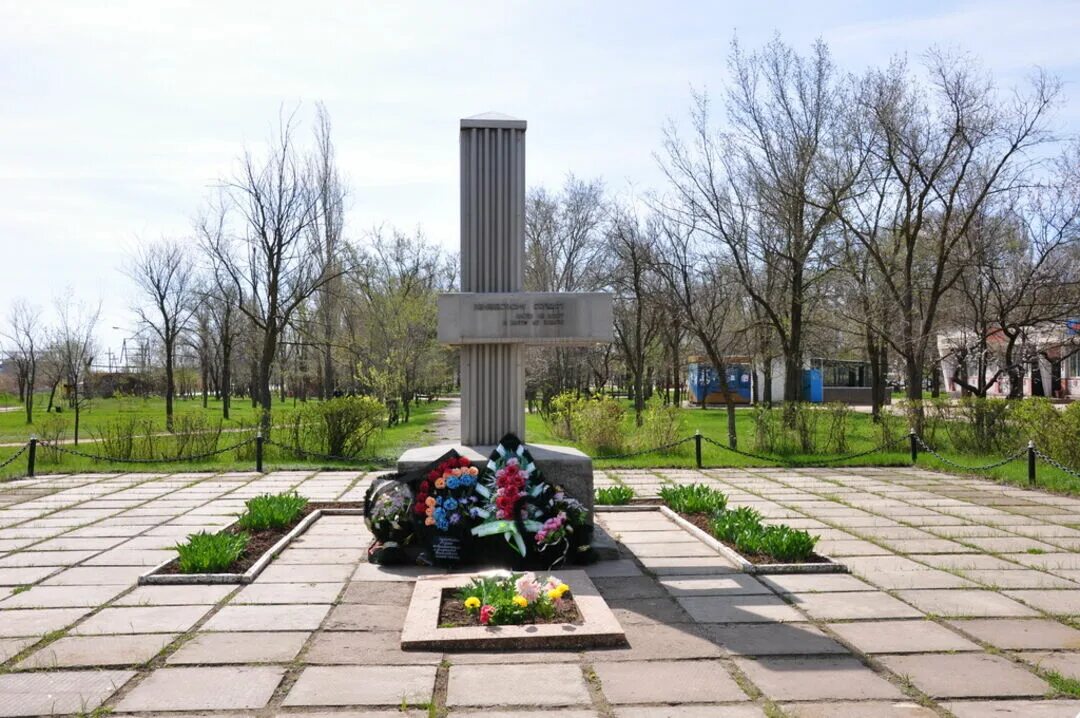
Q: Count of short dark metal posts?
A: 5